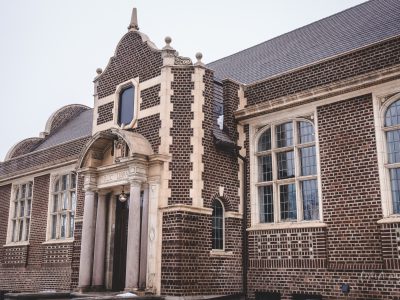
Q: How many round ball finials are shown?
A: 3